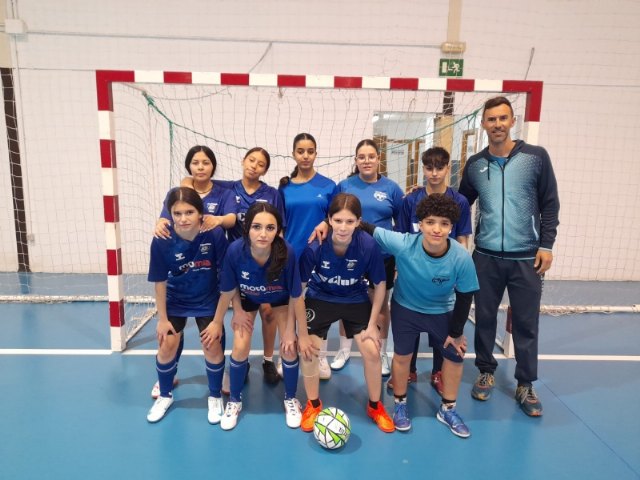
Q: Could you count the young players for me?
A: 9